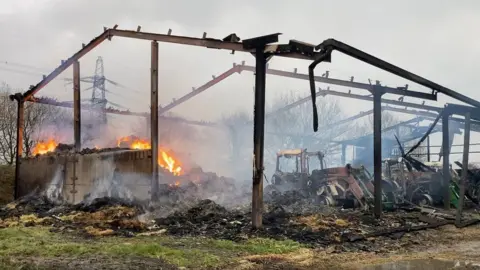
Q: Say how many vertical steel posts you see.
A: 7